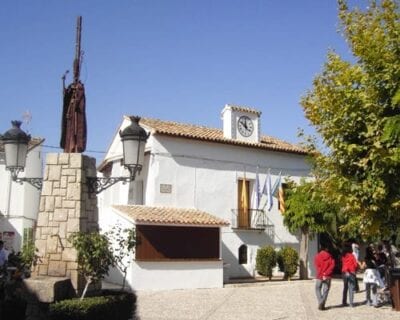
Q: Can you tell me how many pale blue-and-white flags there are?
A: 2